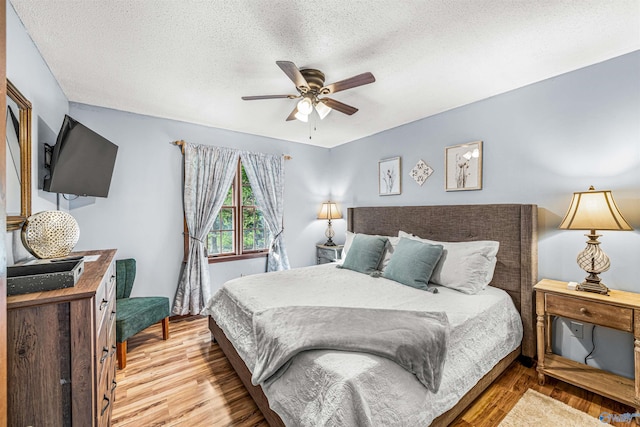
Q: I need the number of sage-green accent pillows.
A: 2